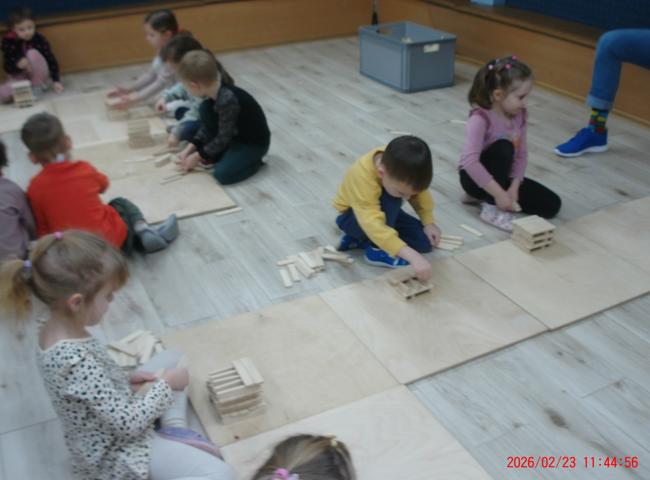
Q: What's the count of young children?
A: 10